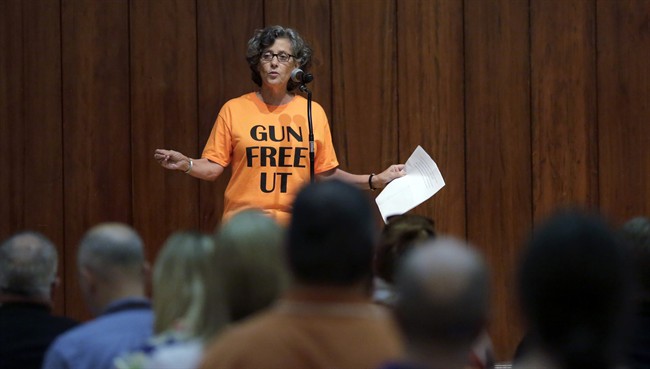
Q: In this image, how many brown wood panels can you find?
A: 10